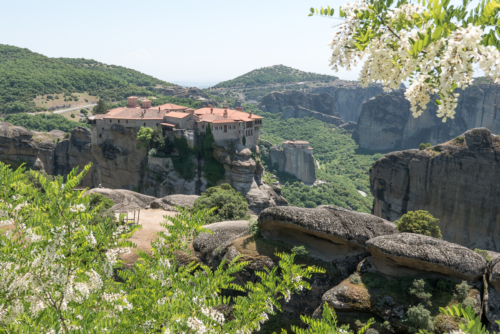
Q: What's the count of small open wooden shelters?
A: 1